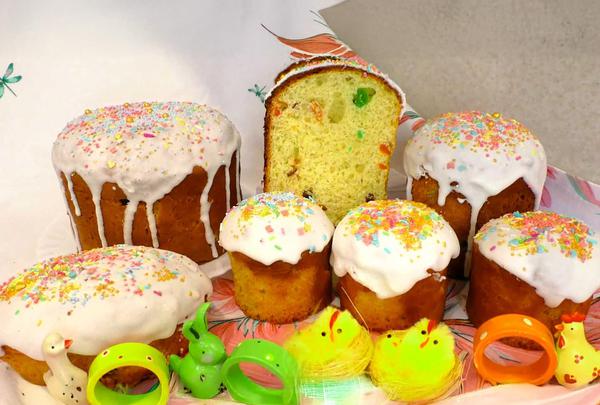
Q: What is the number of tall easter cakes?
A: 3